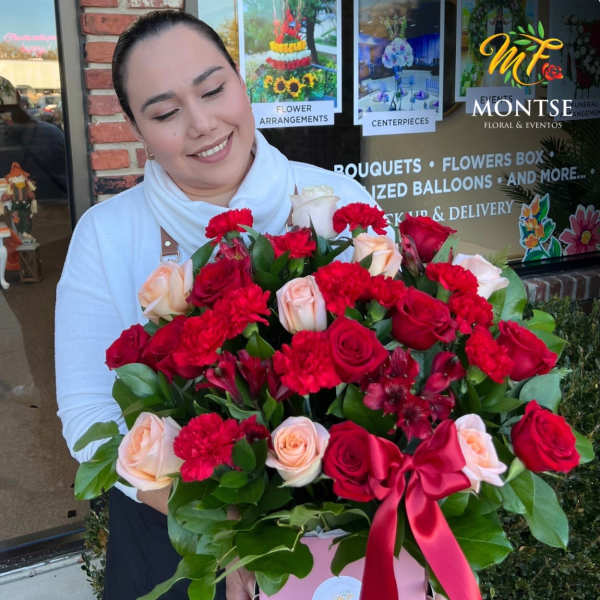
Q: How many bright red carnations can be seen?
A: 12